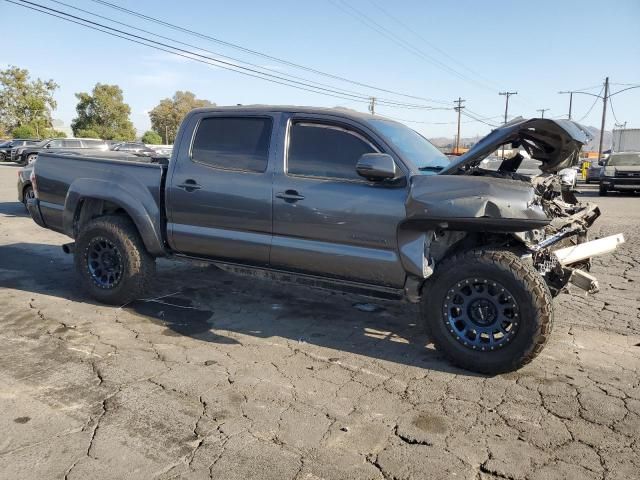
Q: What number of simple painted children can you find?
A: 0